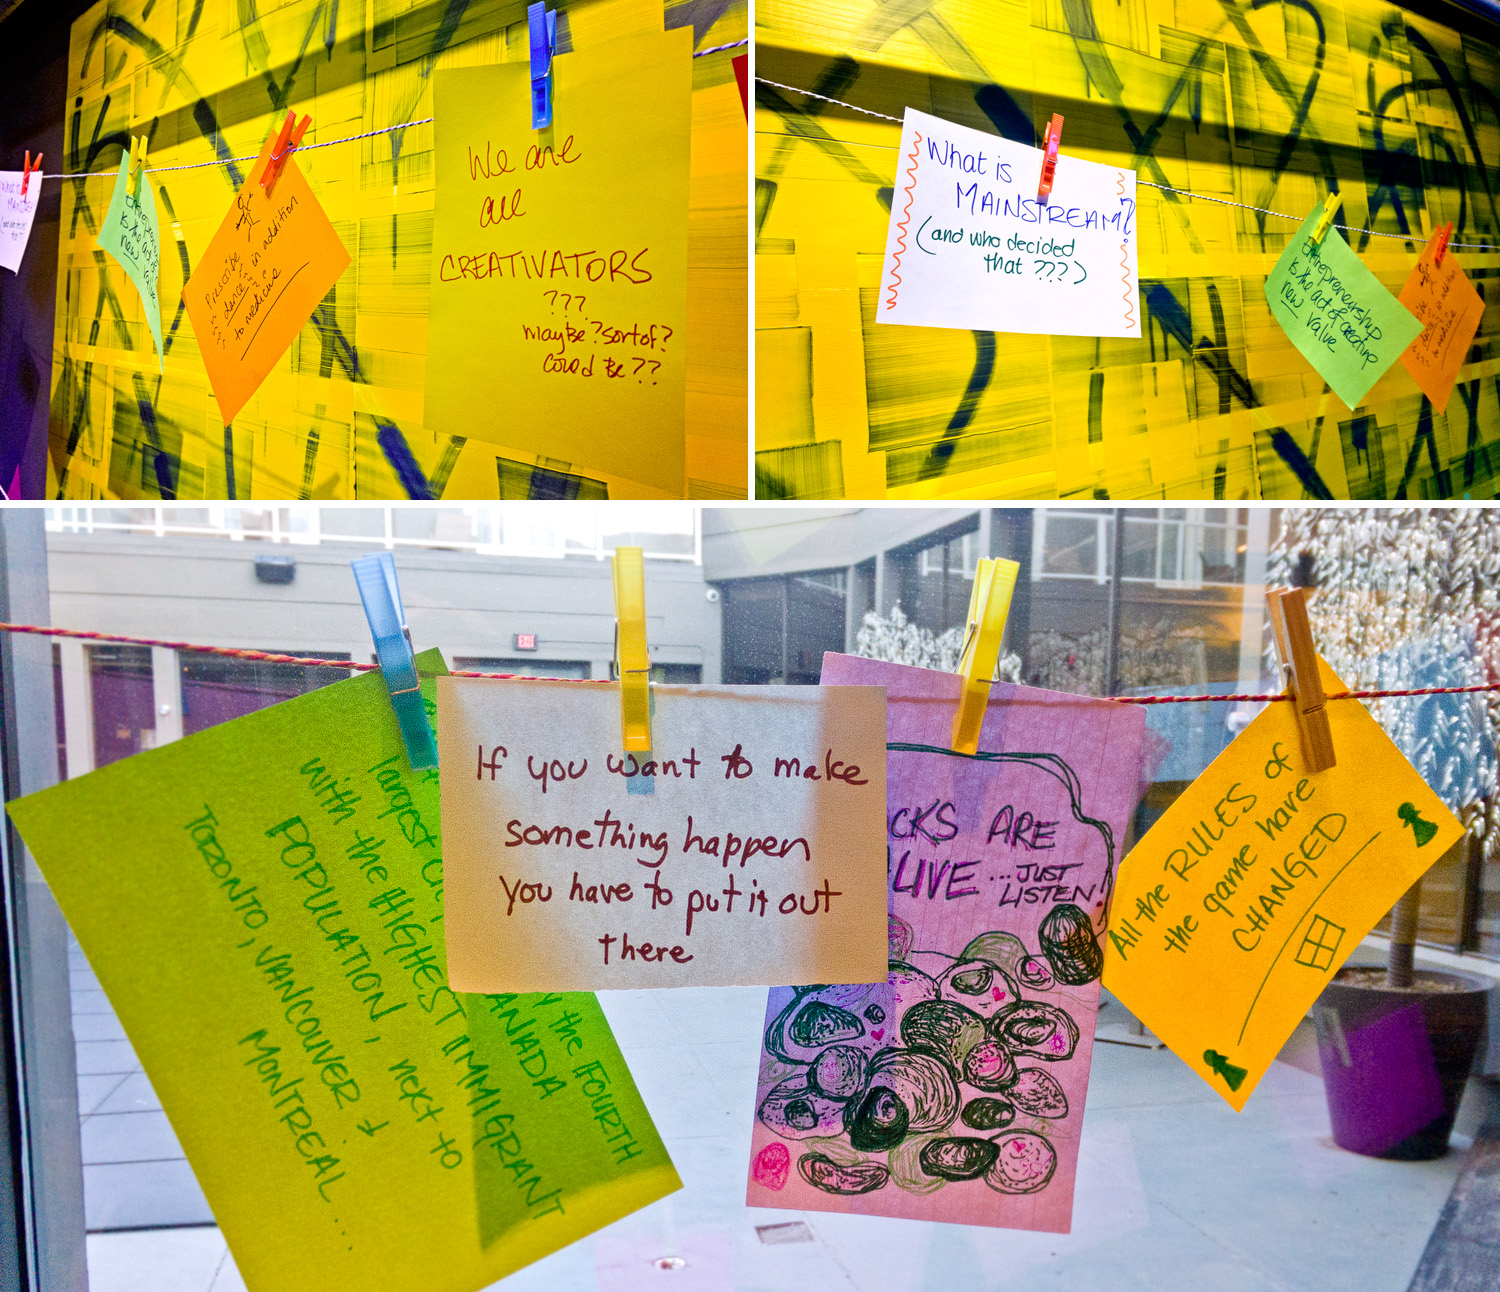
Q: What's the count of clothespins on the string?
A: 11